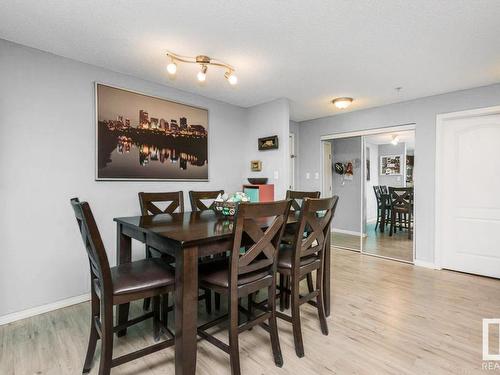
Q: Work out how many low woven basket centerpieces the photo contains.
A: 1